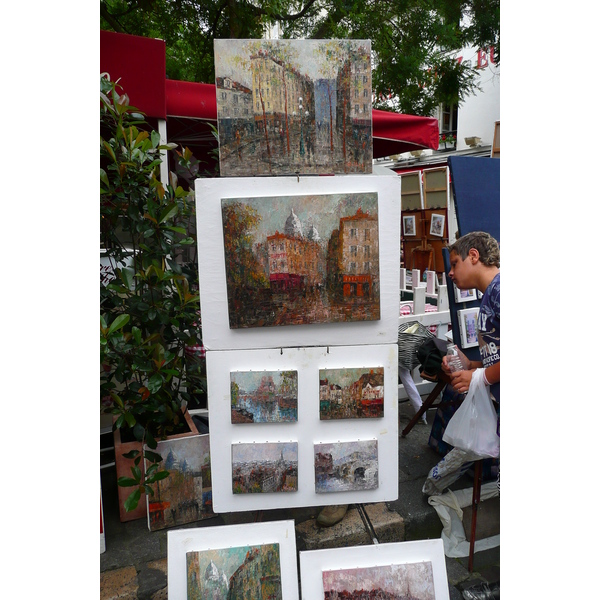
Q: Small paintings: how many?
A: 4